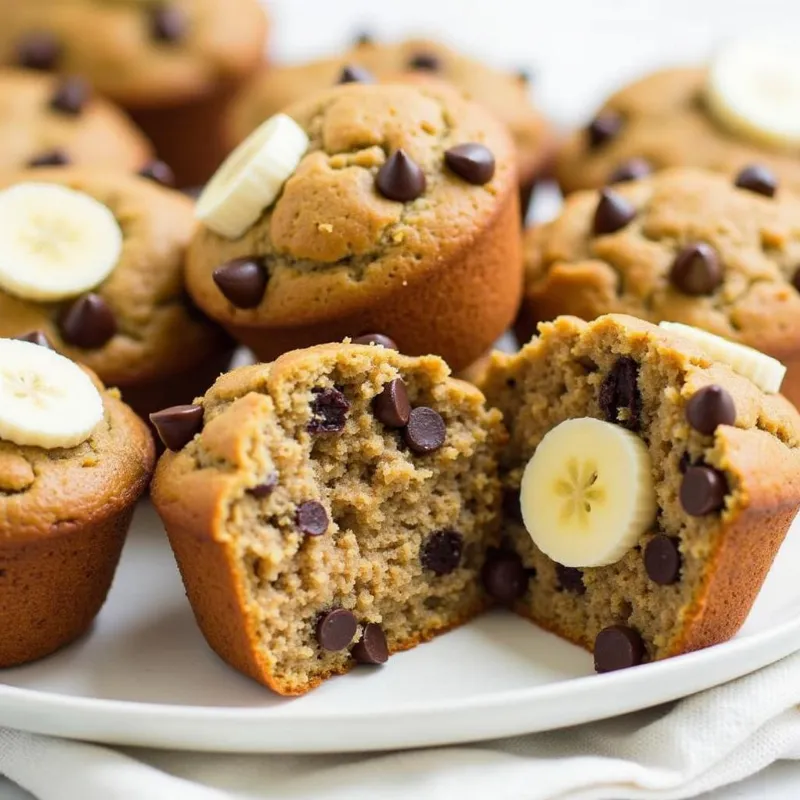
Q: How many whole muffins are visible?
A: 8